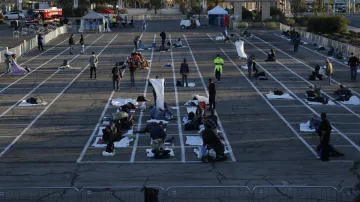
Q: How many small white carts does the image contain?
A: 1